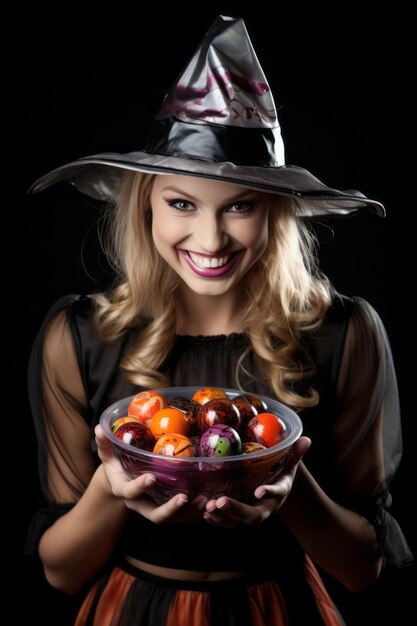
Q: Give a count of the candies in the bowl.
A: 13